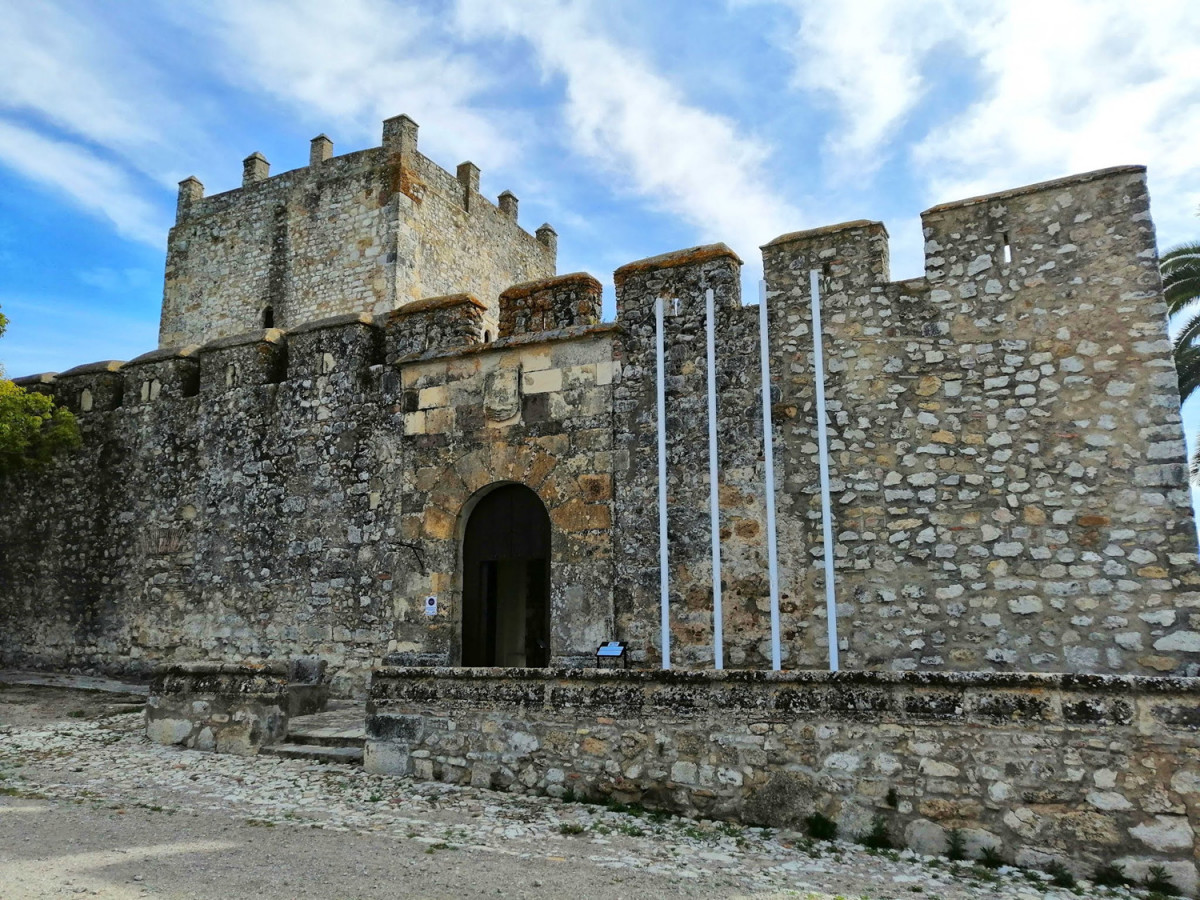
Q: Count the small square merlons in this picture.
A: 7